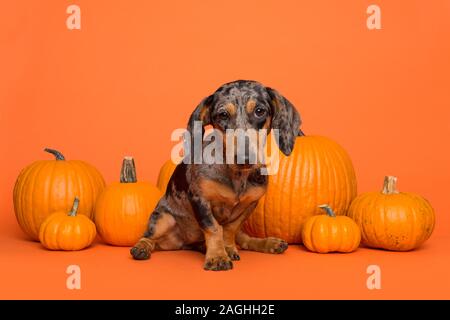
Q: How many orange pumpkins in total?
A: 7